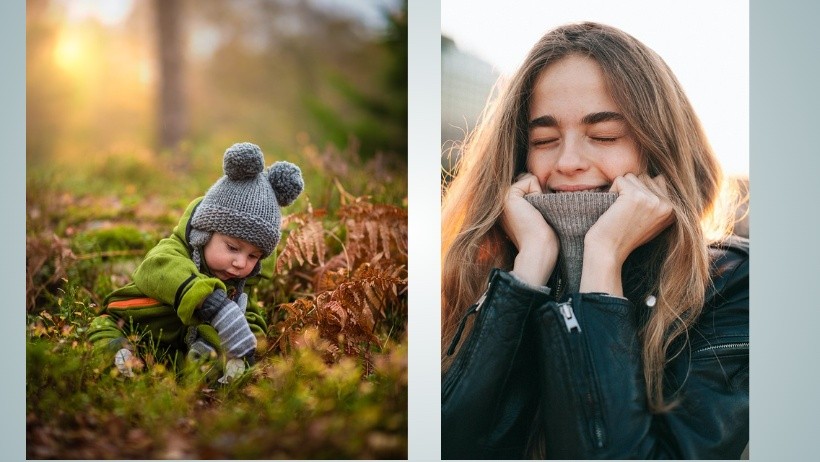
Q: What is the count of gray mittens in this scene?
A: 2